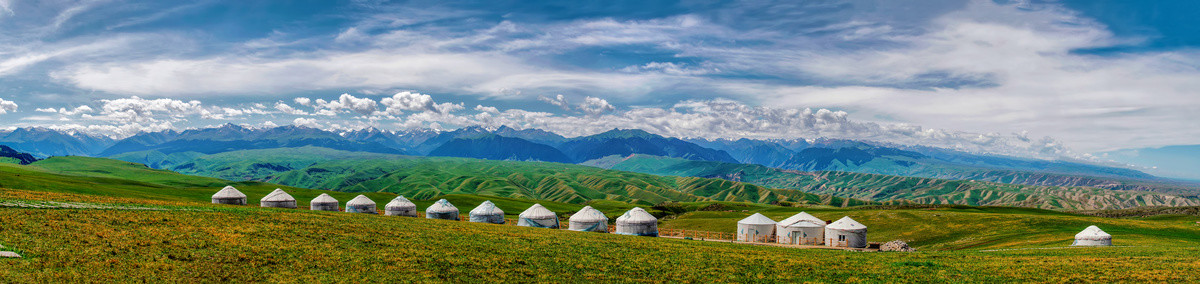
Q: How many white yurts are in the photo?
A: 14